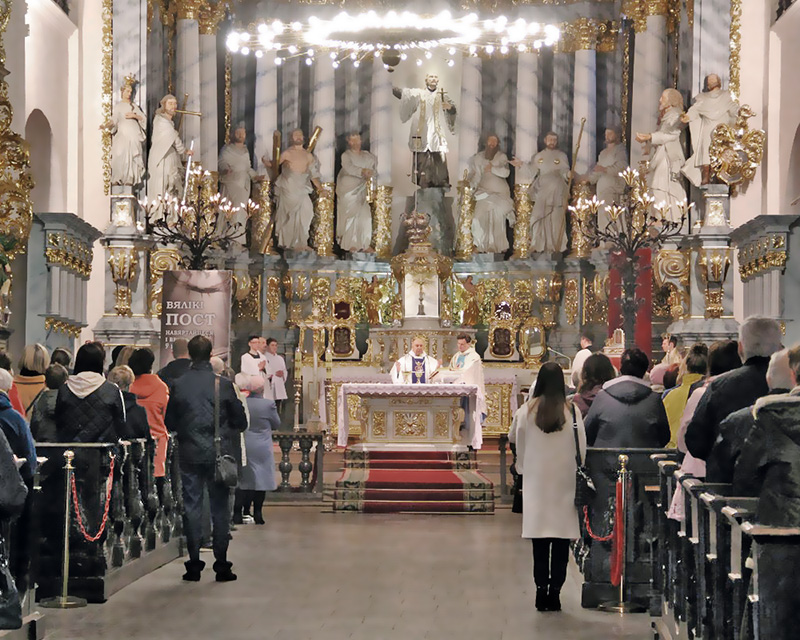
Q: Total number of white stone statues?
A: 11